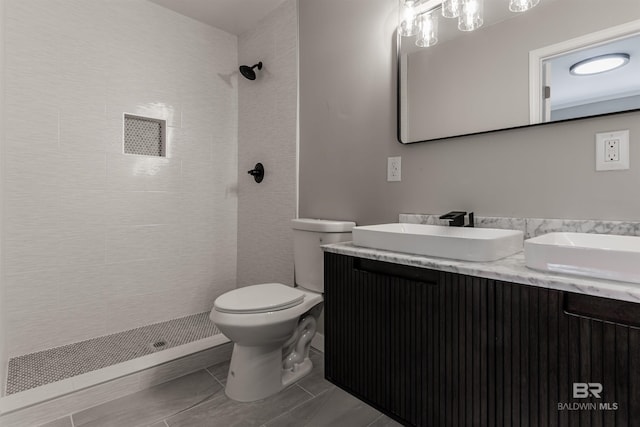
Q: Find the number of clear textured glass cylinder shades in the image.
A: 5